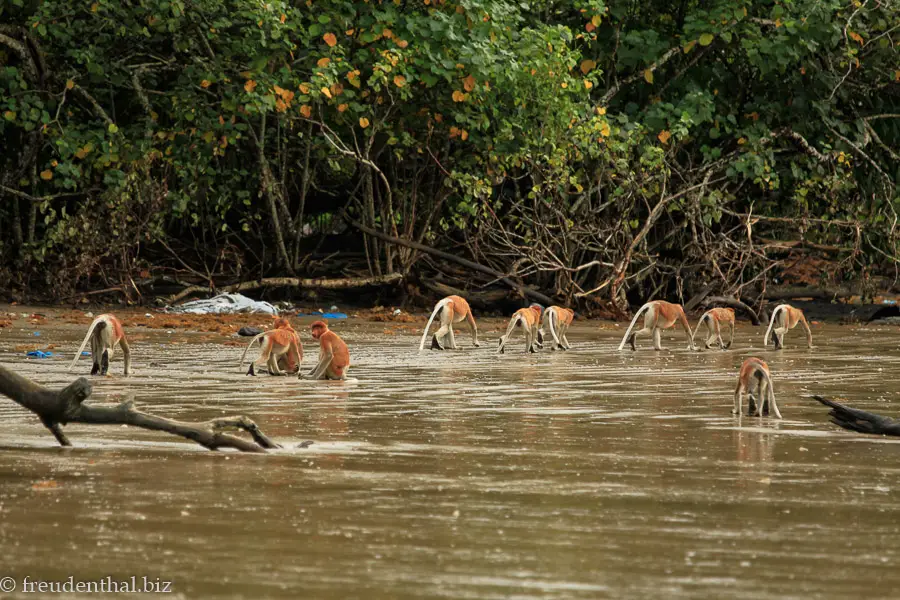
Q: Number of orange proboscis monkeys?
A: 11